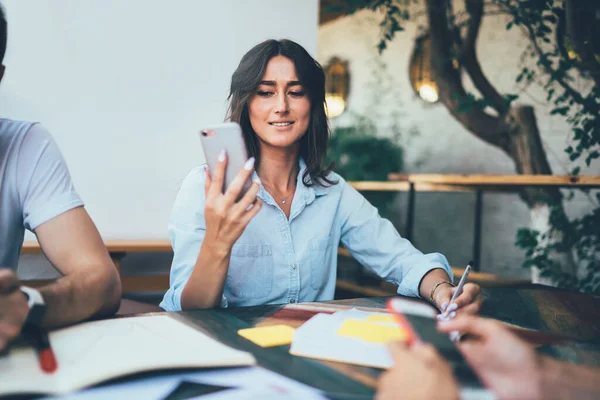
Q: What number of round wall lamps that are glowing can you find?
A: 2